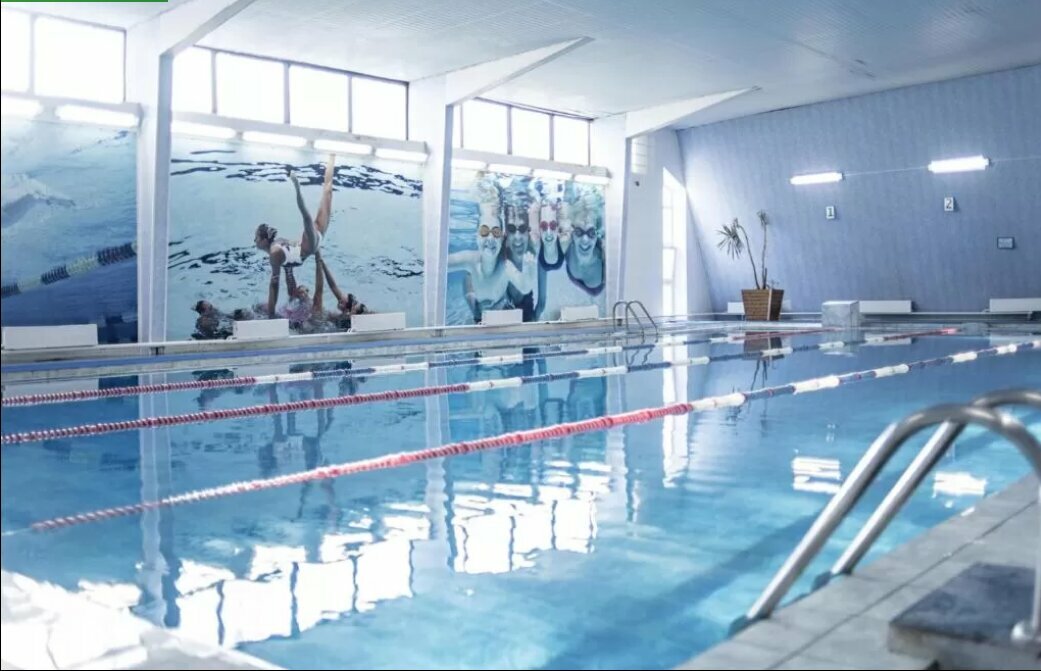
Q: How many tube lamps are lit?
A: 12